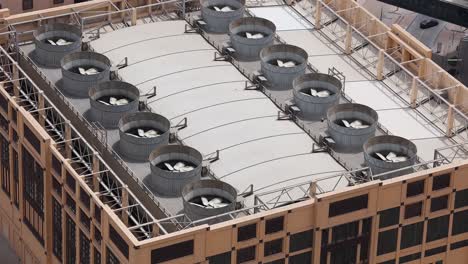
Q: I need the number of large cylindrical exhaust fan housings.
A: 12